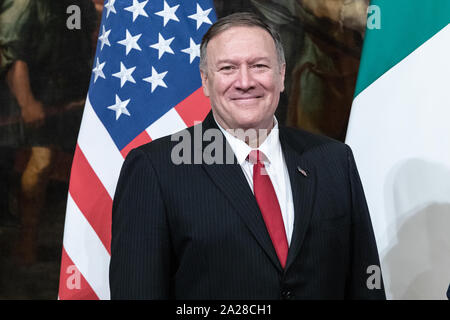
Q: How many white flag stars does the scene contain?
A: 12